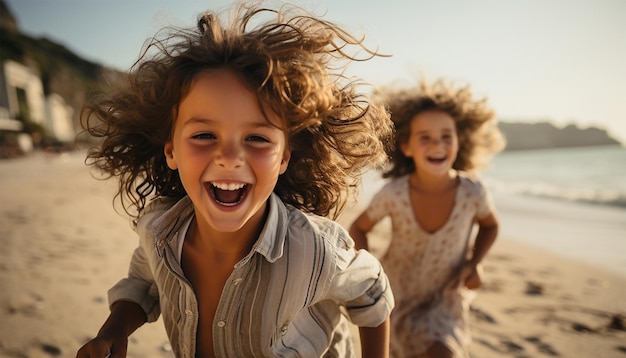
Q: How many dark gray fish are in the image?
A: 0